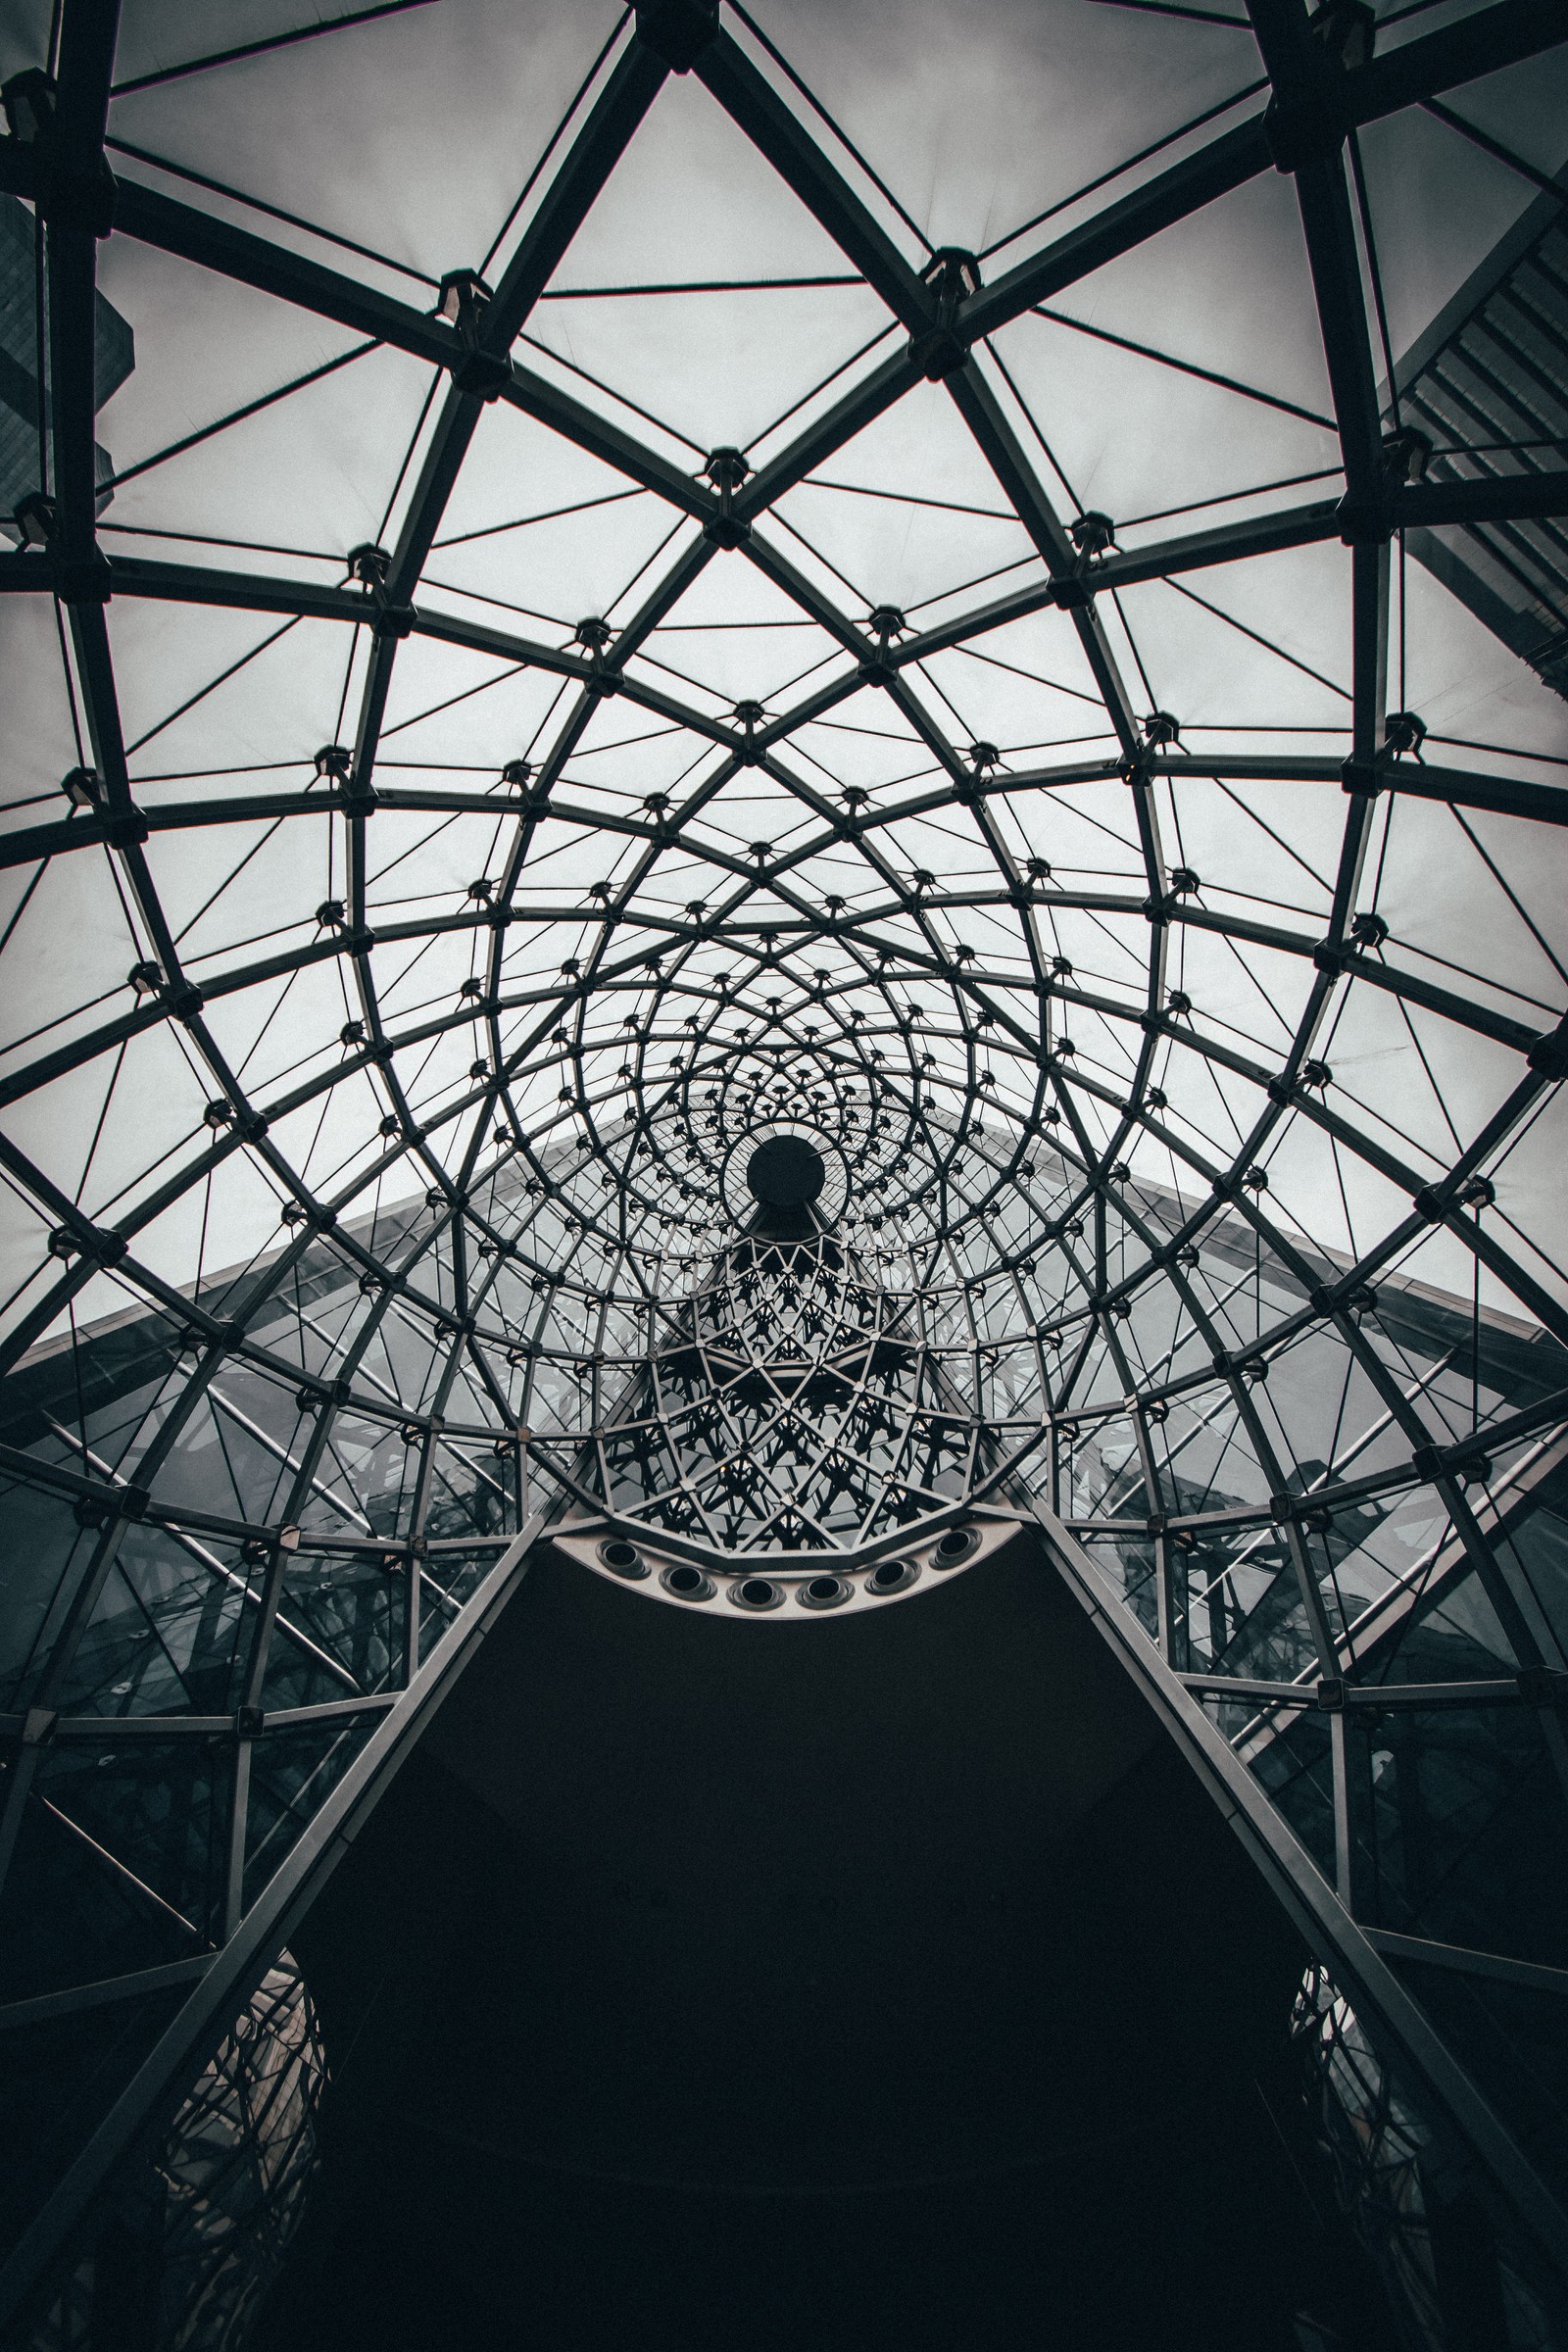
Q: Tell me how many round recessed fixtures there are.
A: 6